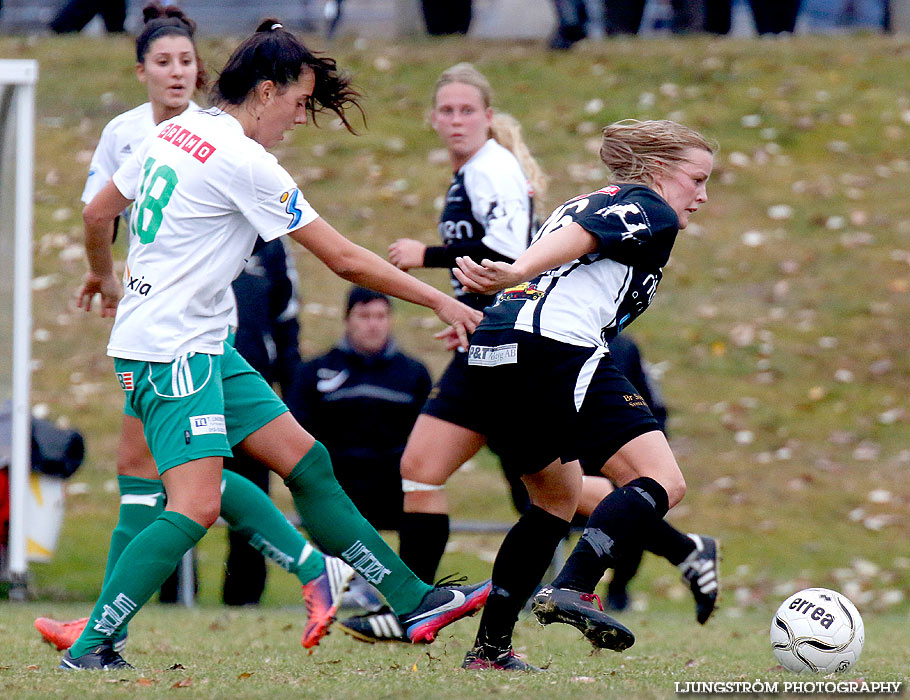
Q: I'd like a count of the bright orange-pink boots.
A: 2